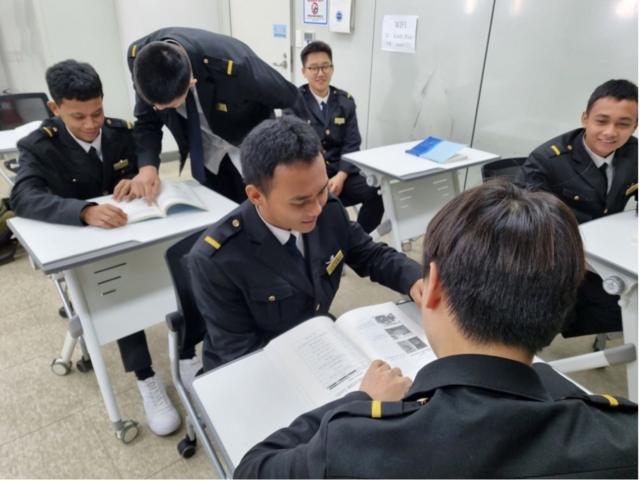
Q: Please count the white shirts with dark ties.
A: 5